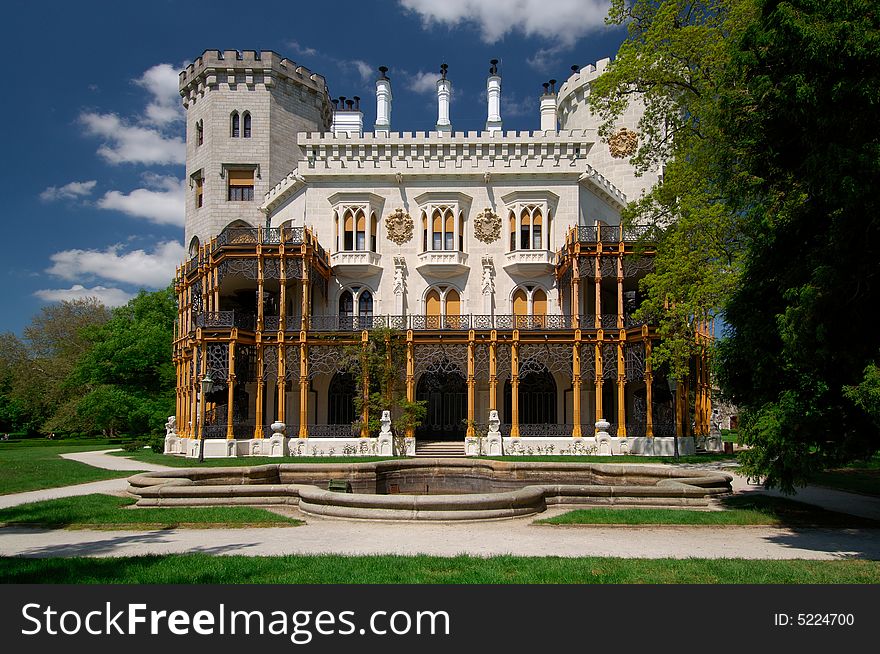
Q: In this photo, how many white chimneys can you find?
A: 5